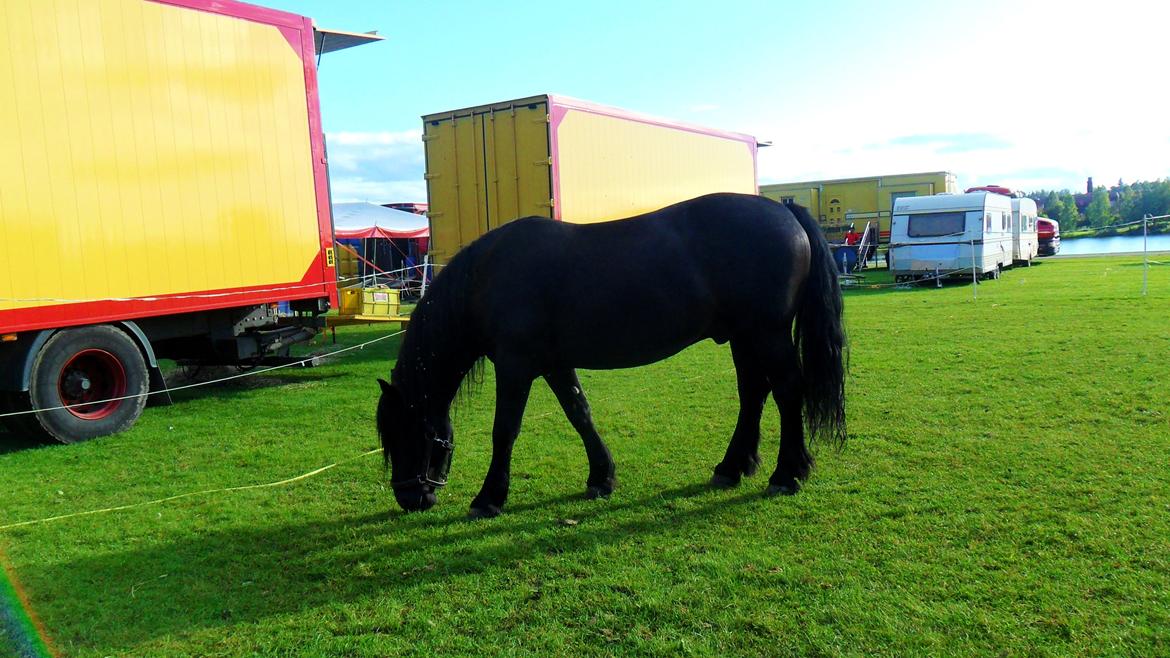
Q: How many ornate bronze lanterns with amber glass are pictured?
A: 0